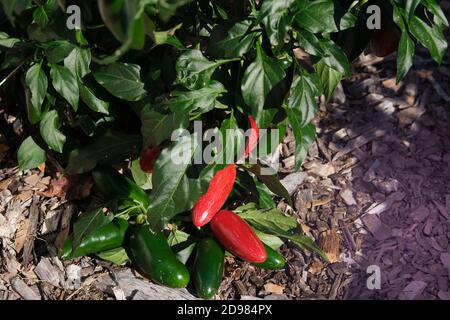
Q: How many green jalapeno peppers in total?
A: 5